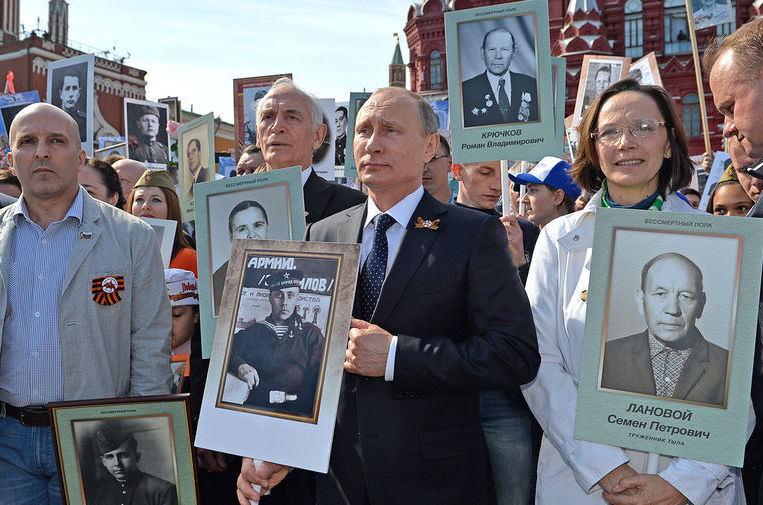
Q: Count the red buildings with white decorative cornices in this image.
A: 2